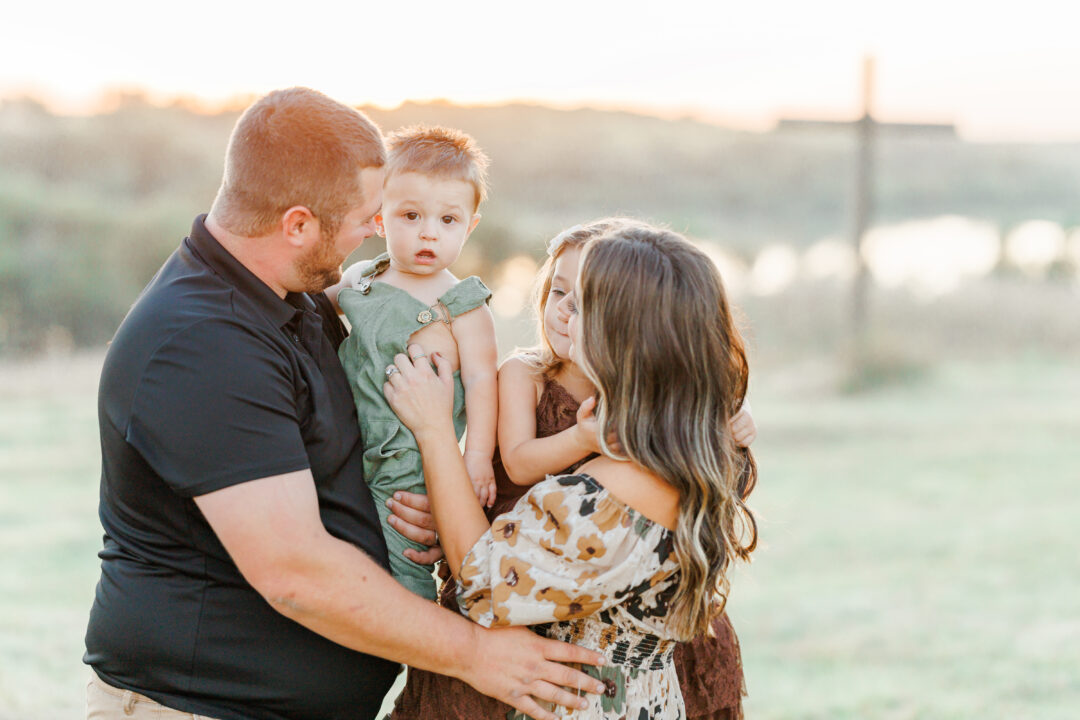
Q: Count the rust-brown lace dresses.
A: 1